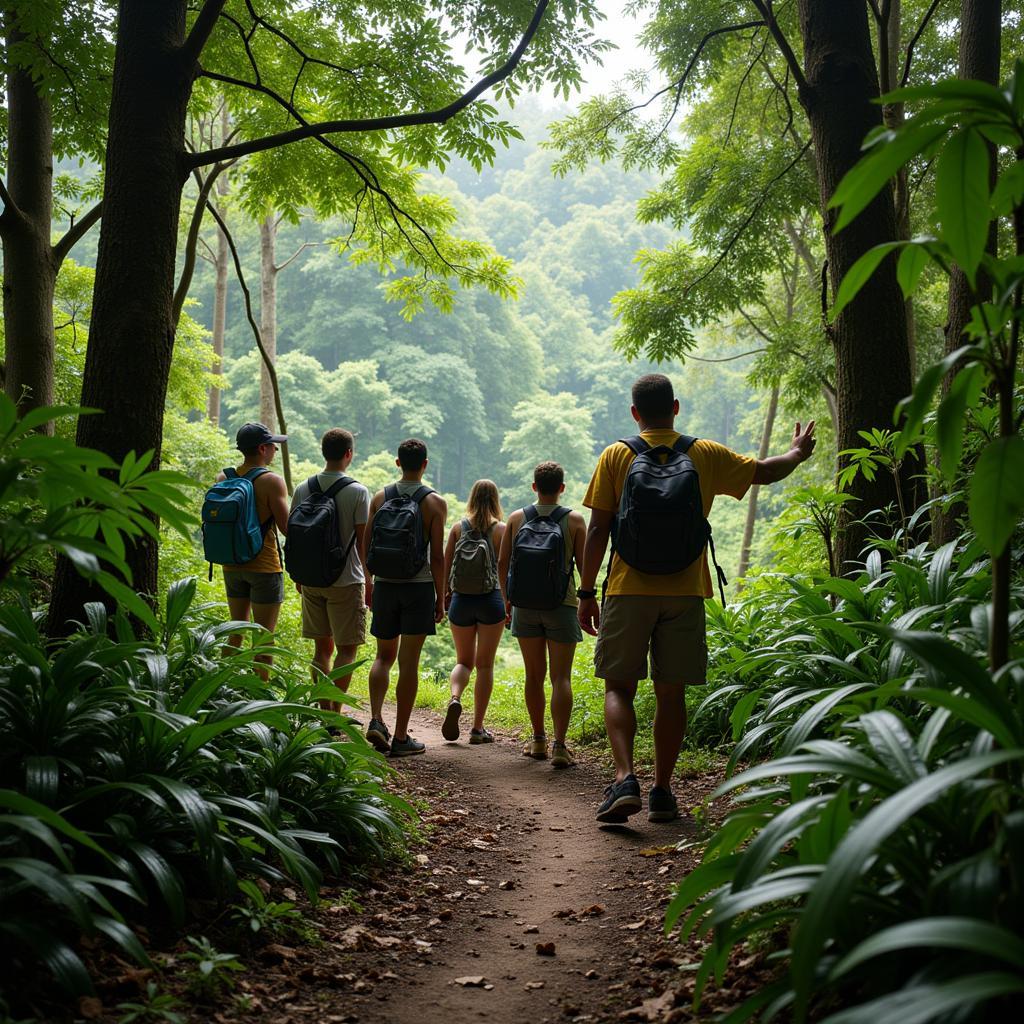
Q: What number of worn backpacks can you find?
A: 6